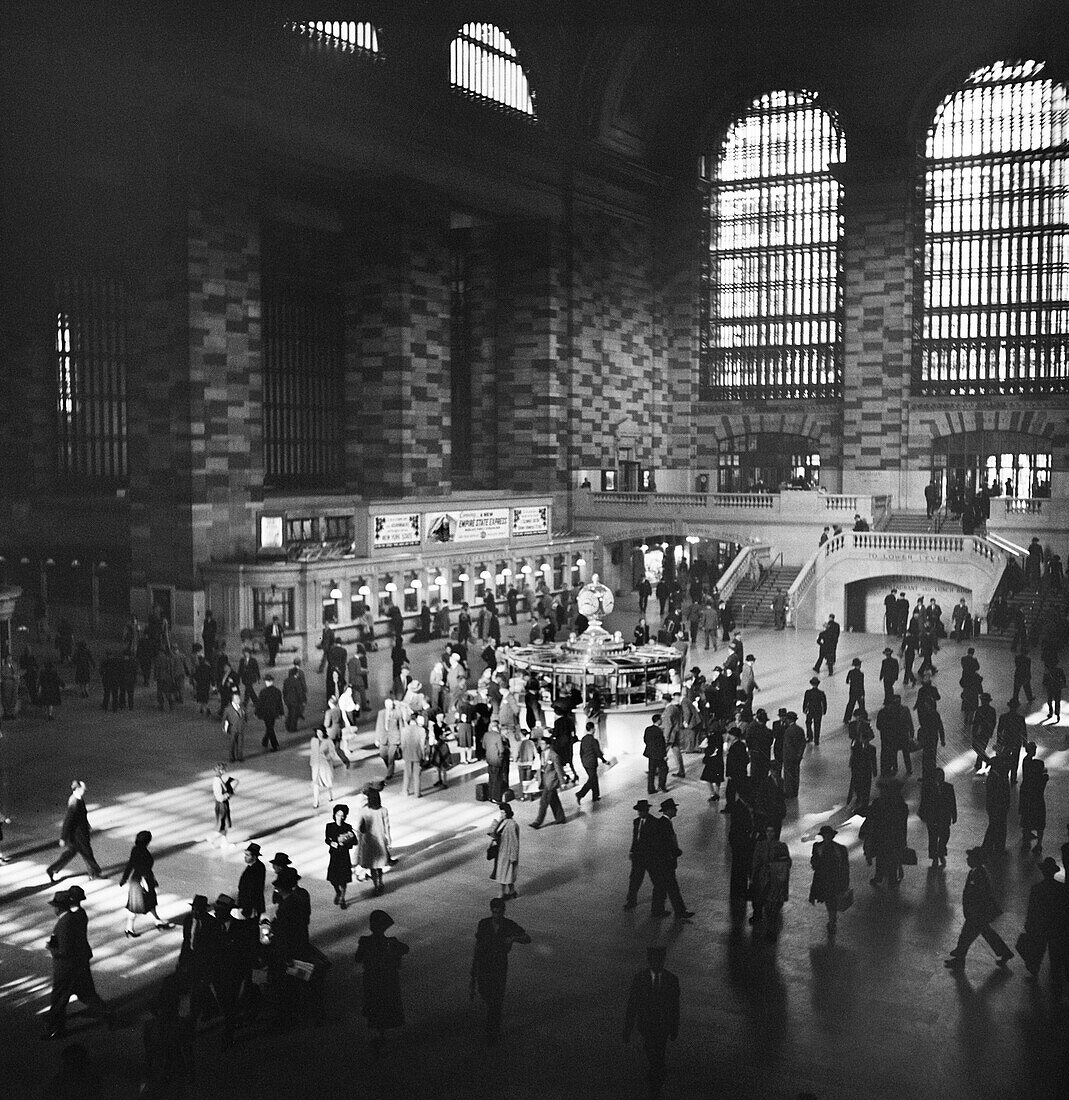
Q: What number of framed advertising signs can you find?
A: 3